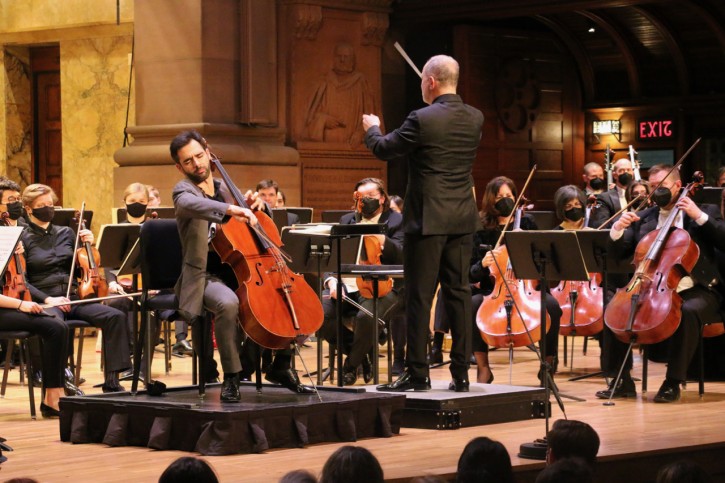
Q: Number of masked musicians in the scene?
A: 10